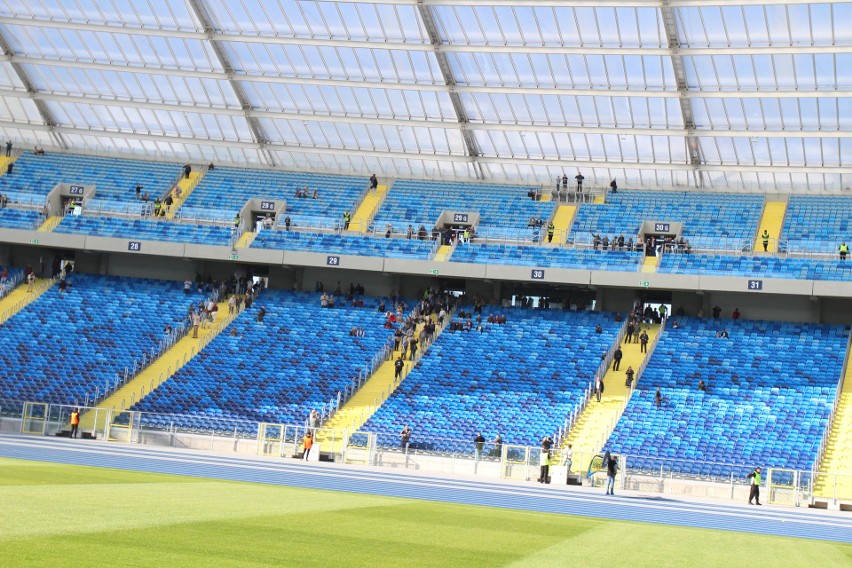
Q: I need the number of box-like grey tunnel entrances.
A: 4